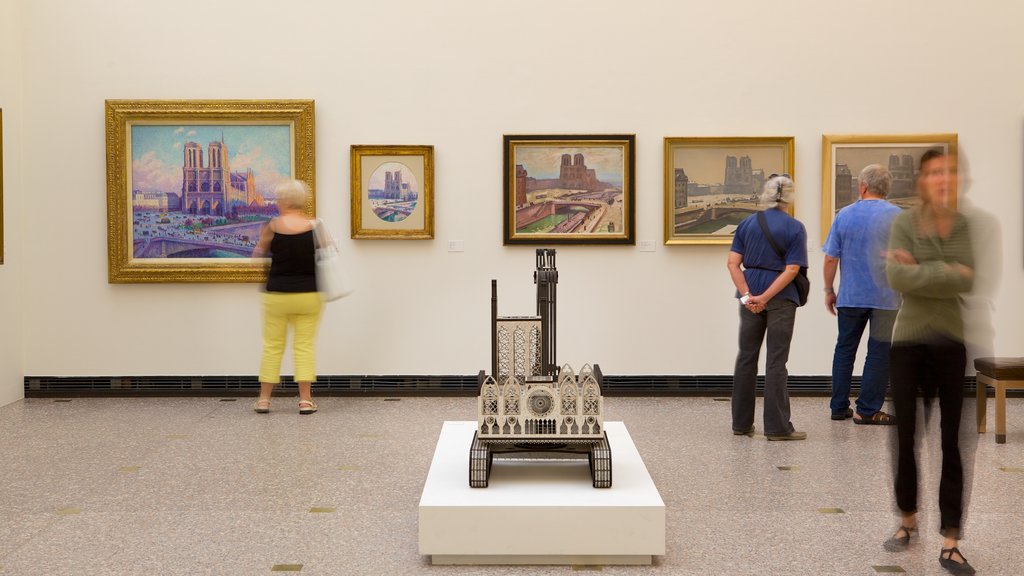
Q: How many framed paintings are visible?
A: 5